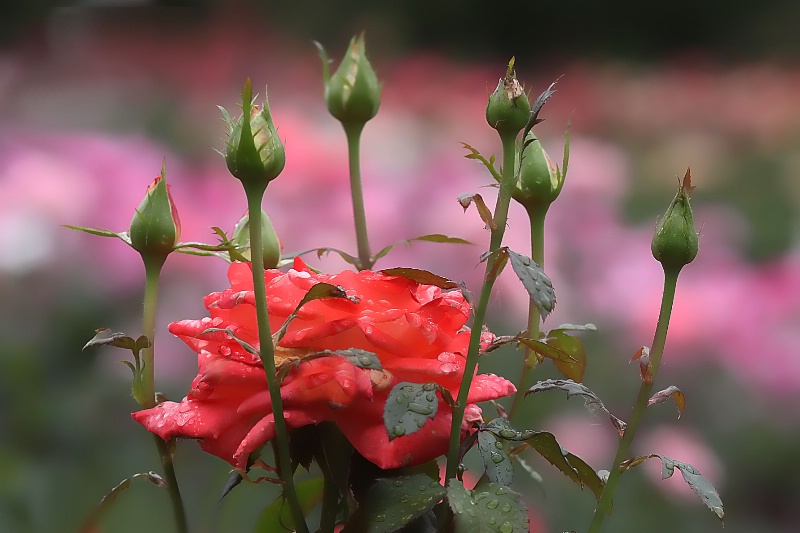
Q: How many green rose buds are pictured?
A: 7